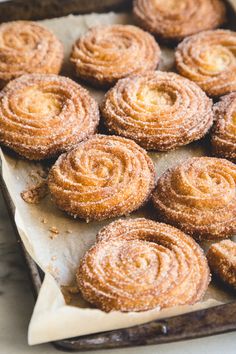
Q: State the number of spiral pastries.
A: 11